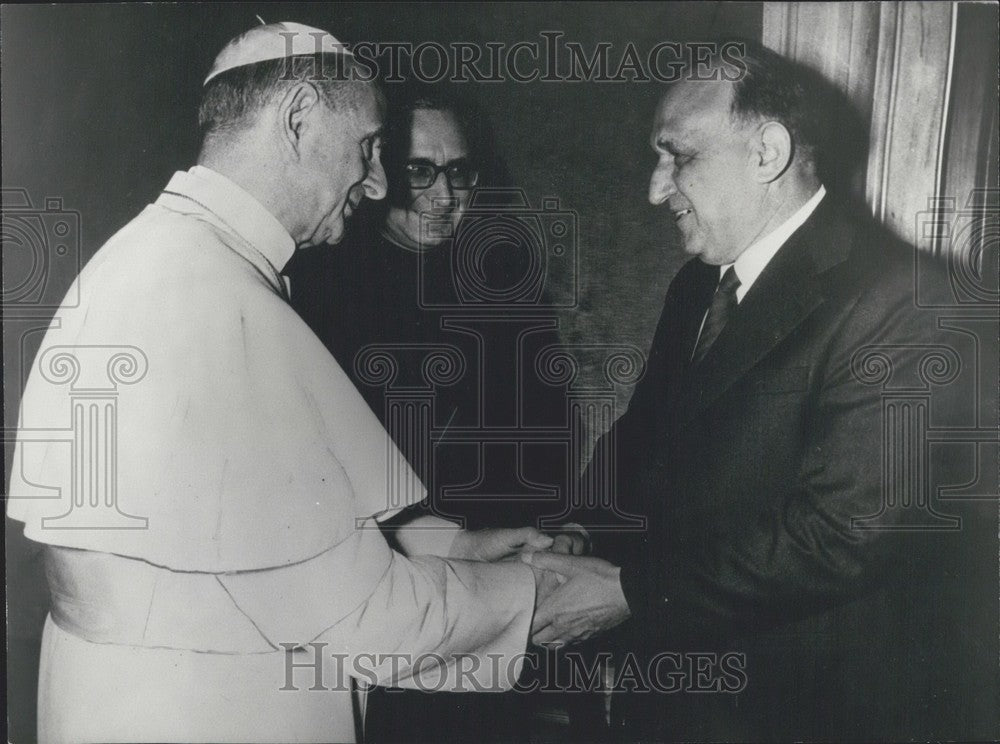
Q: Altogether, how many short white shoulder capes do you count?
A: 1